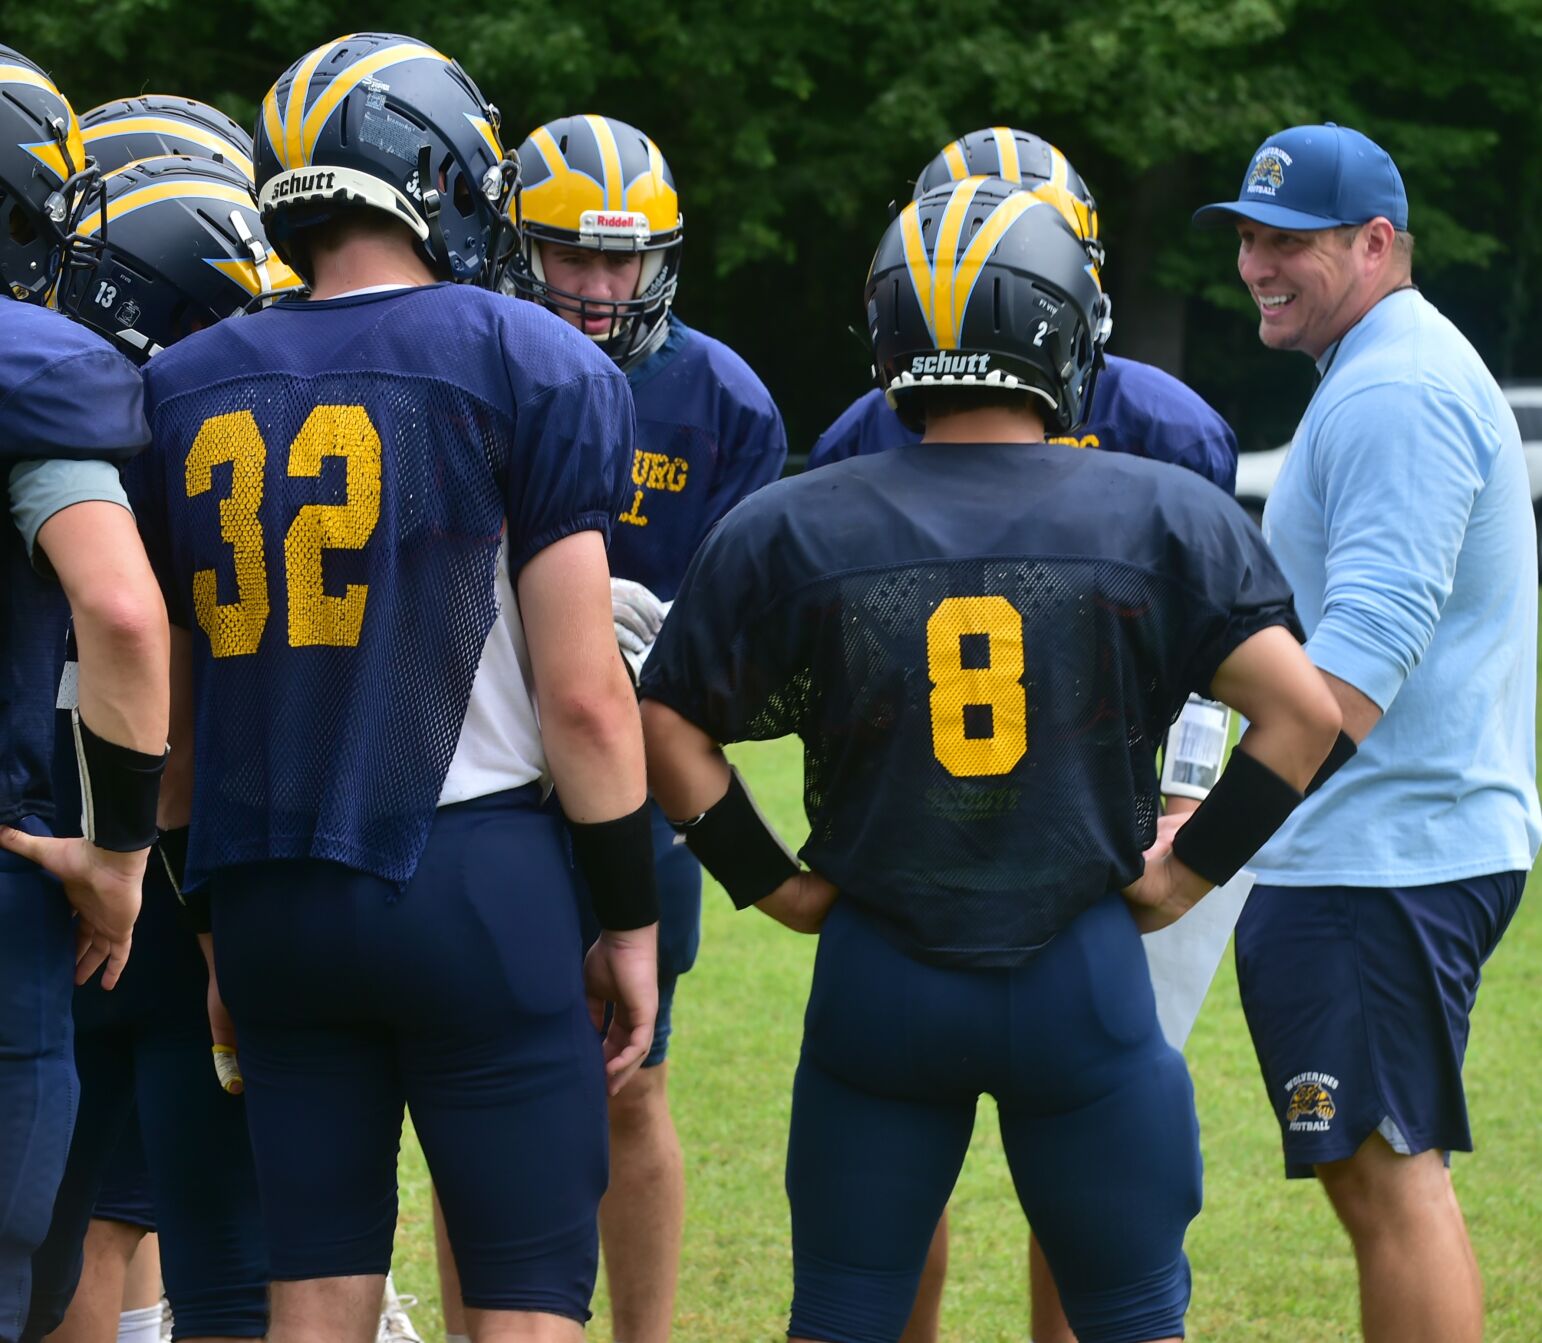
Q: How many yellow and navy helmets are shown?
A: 7